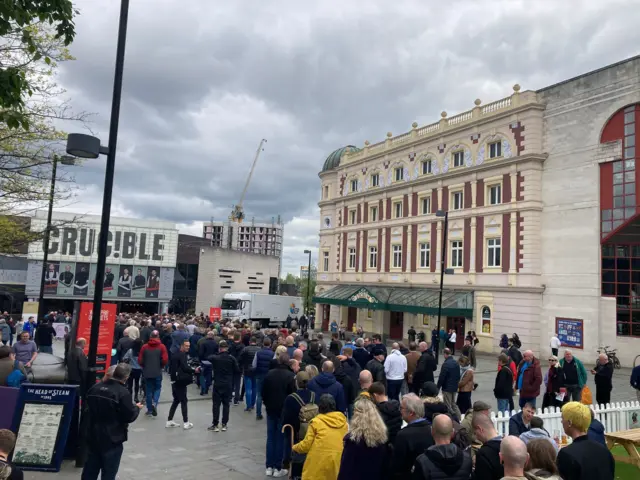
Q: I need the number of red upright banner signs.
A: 2